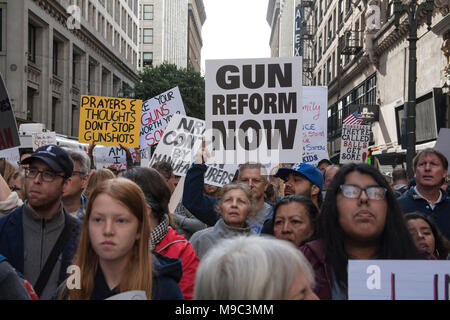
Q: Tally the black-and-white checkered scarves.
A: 1